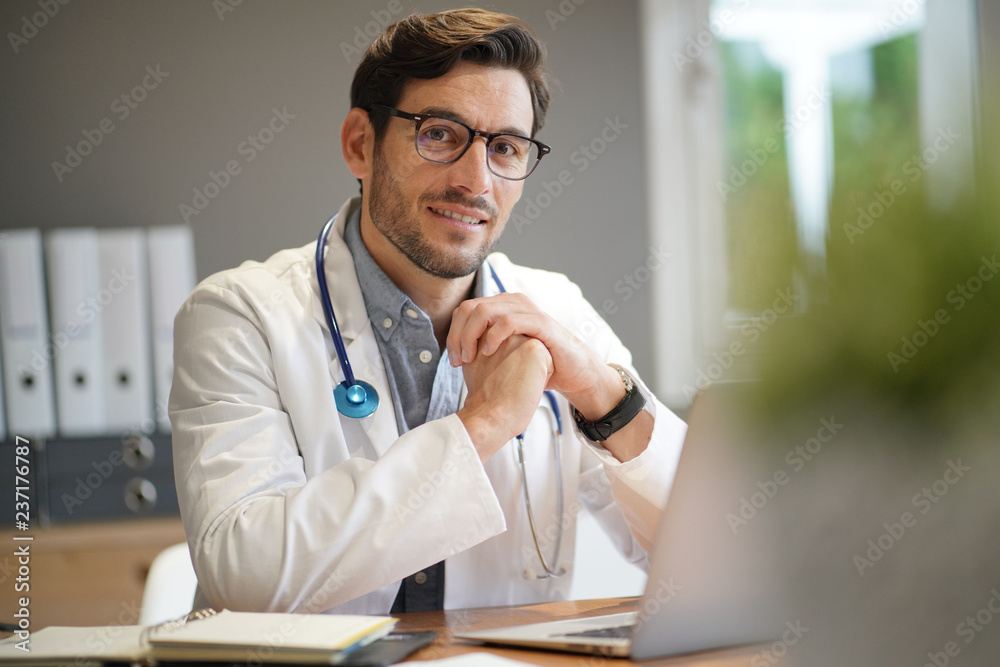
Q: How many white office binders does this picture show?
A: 4